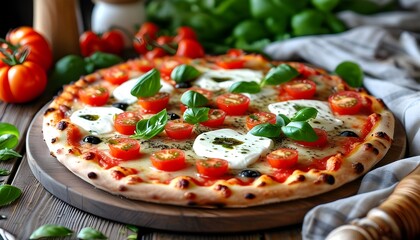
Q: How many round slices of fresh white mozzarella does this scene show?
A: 5